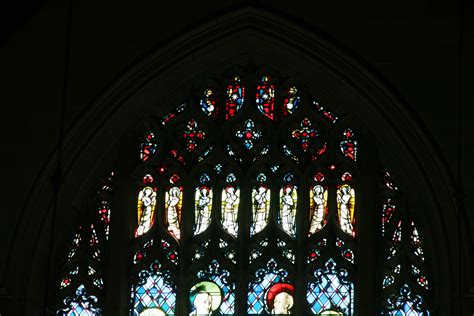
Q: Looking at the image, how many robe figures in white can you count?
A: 8